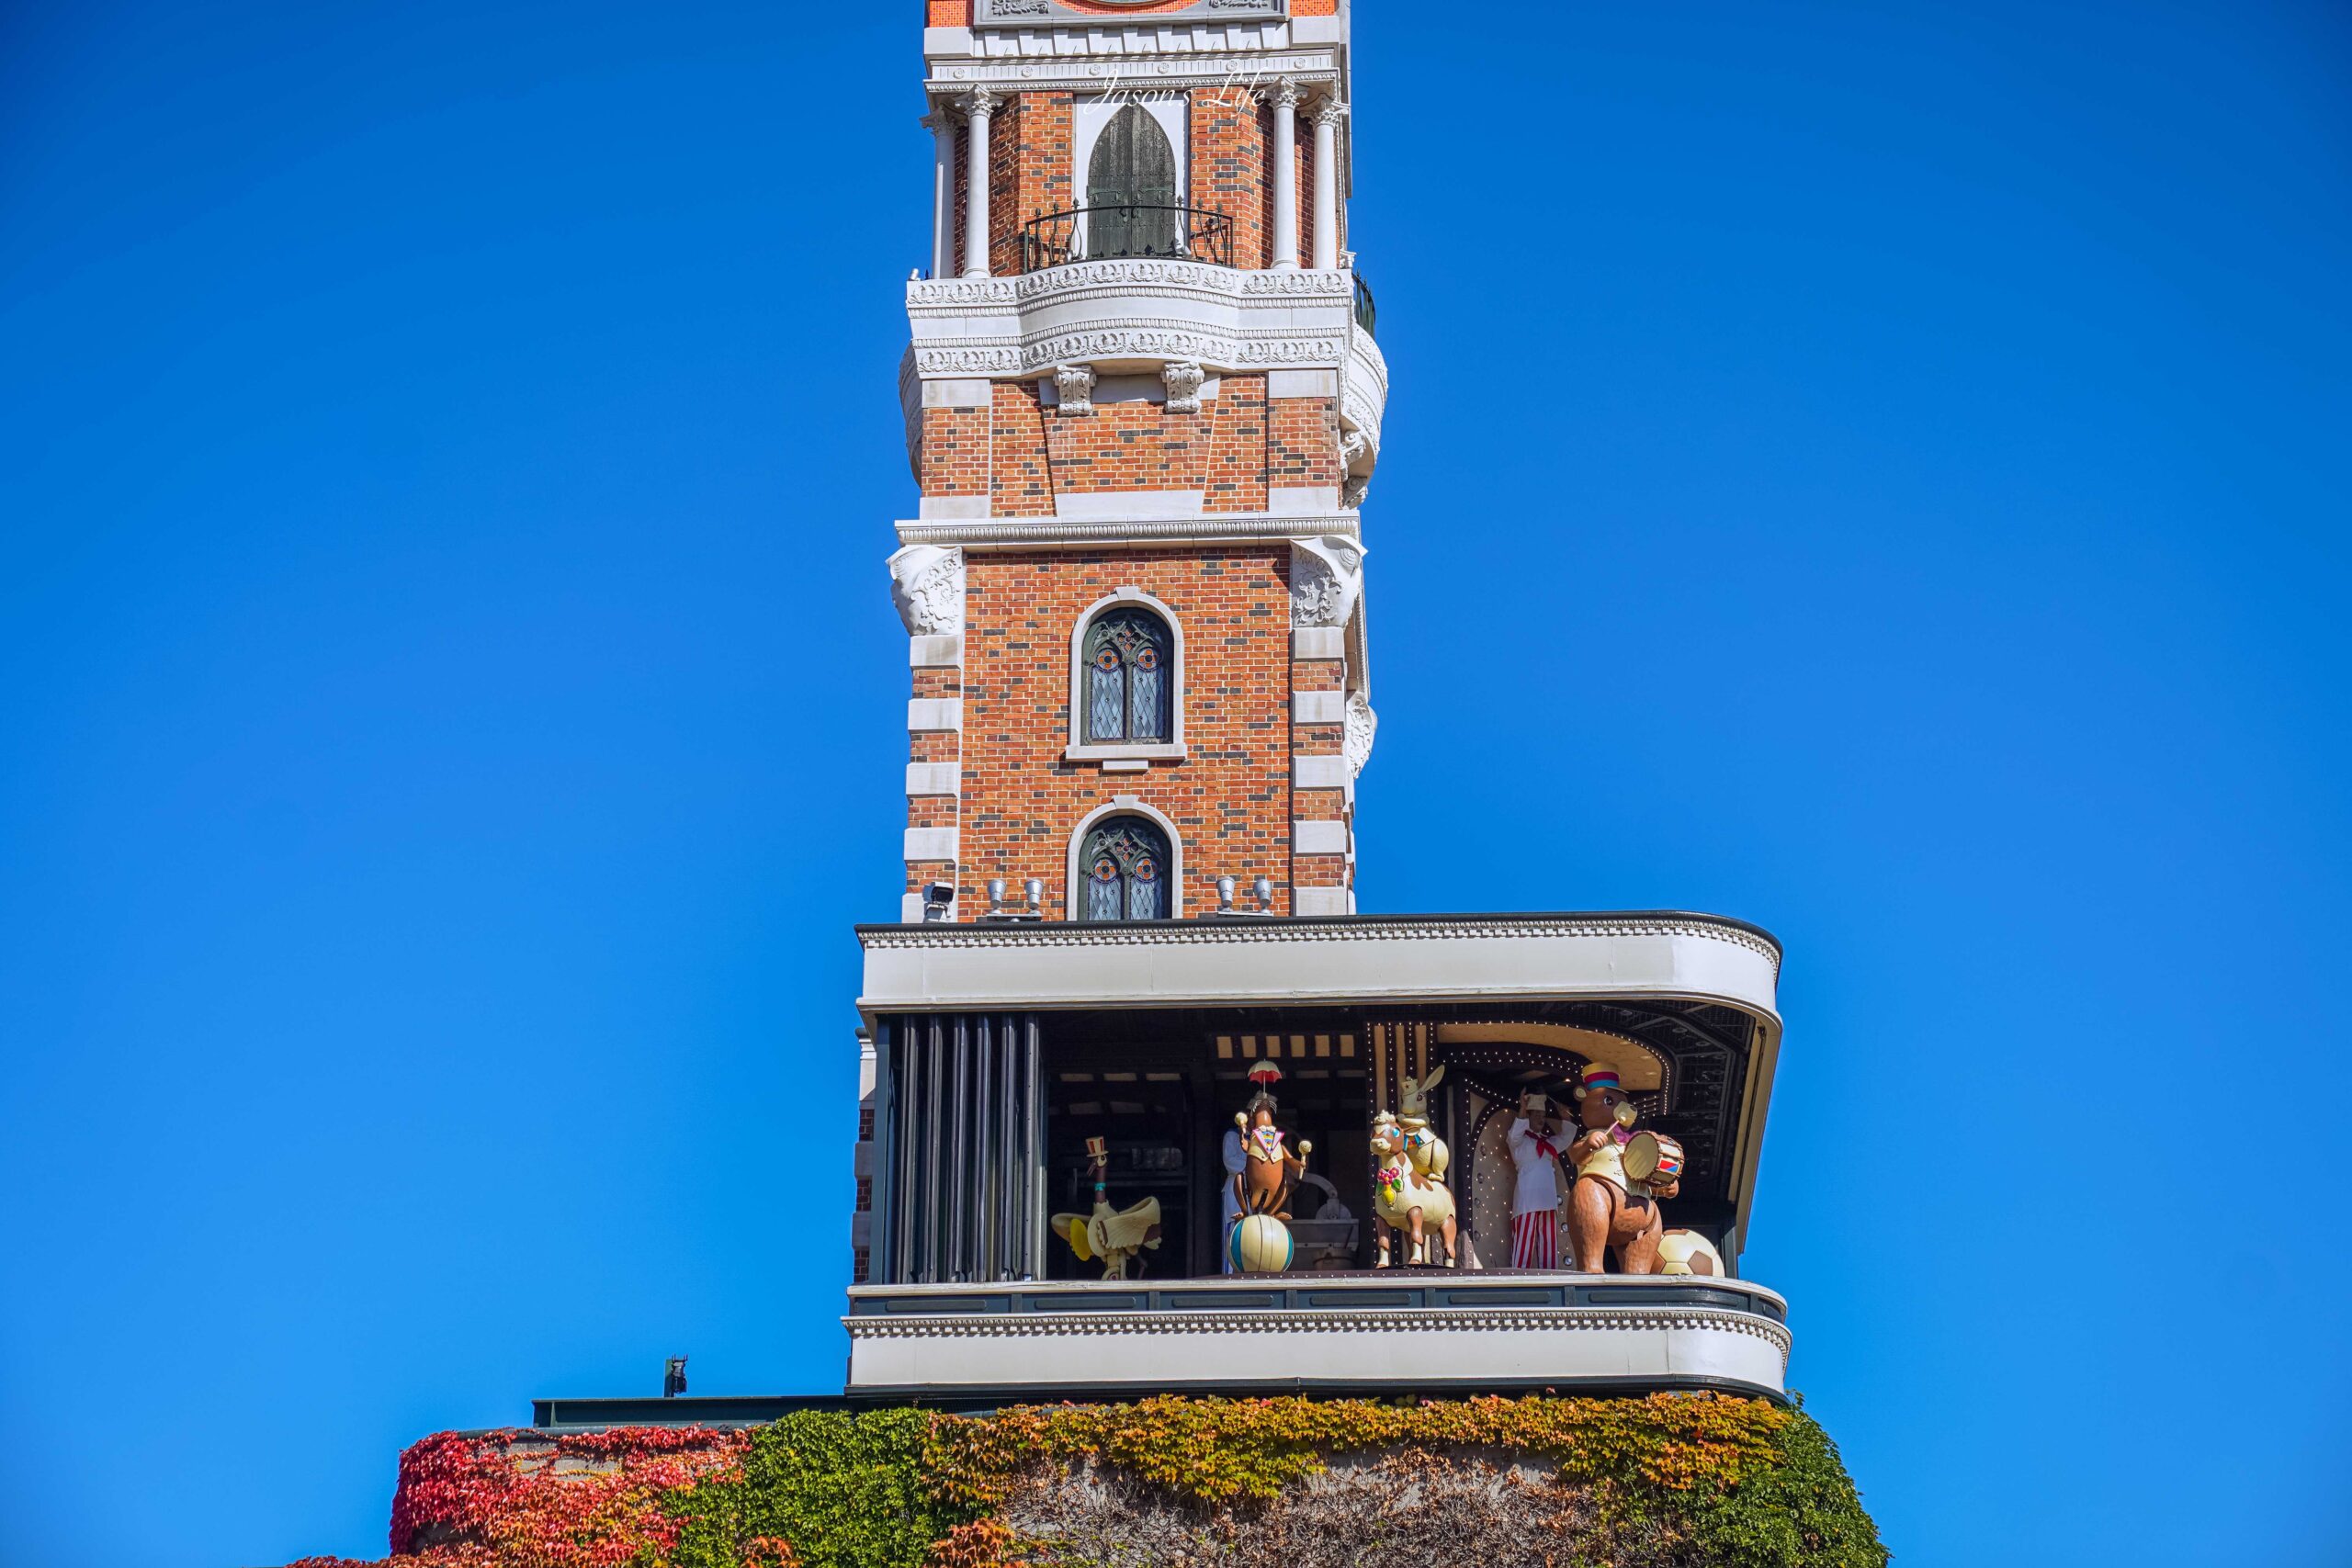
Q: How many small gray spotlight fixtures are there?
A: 4